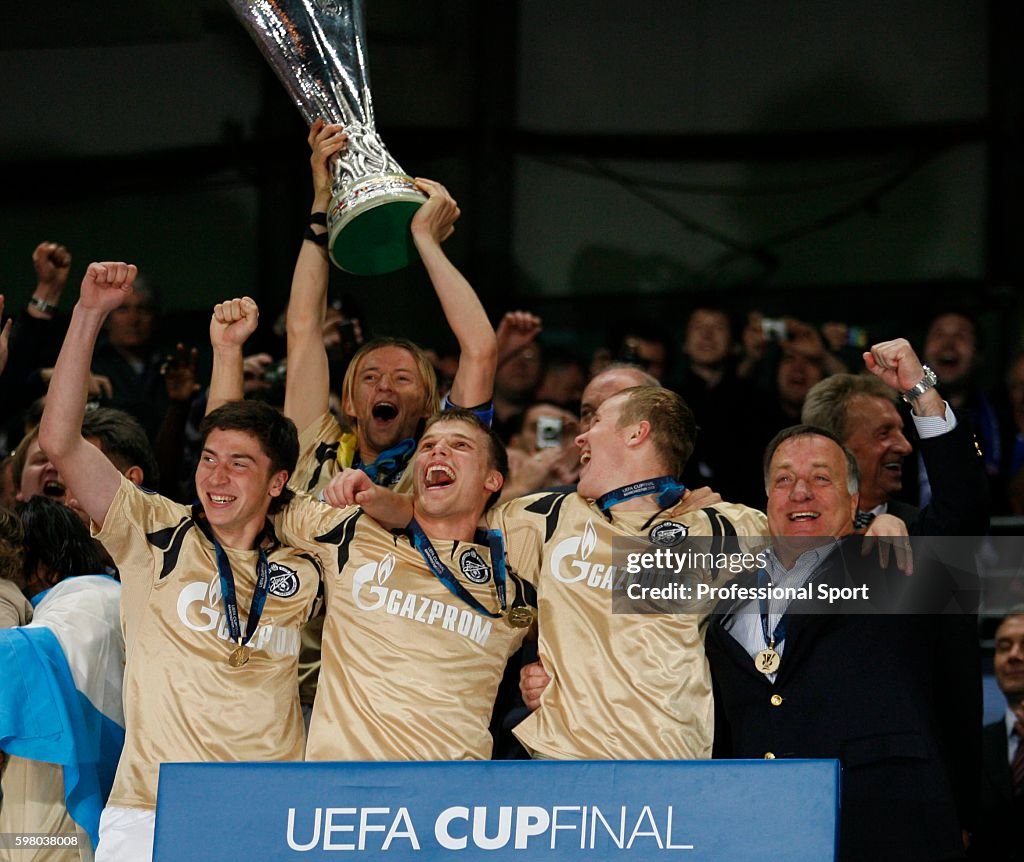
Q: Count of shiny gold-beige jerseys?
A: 4